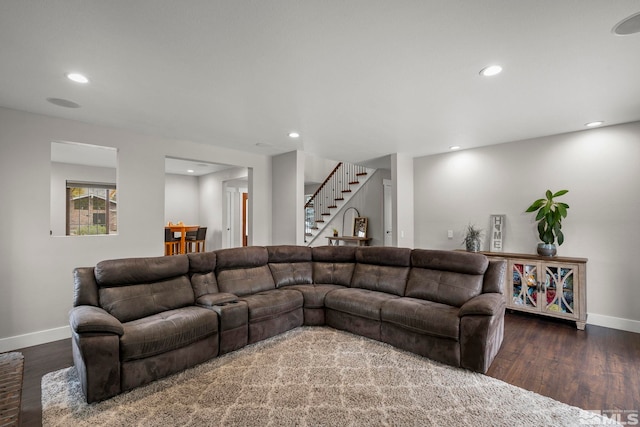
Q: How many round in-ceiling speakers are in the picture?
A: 2